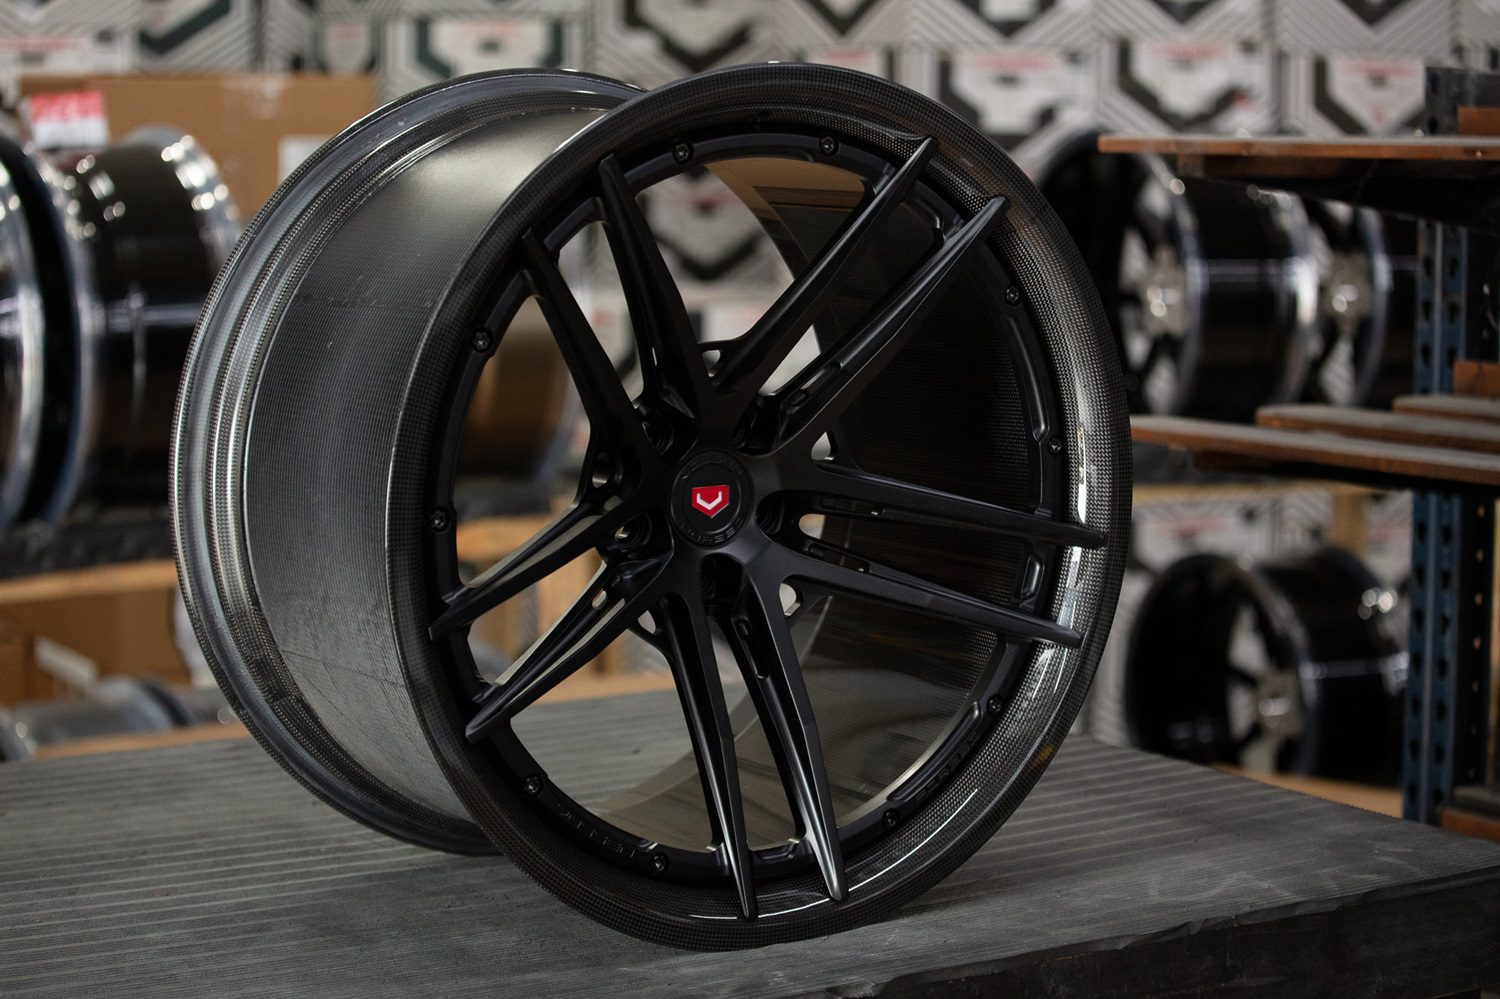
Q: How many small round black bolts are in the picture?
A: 10